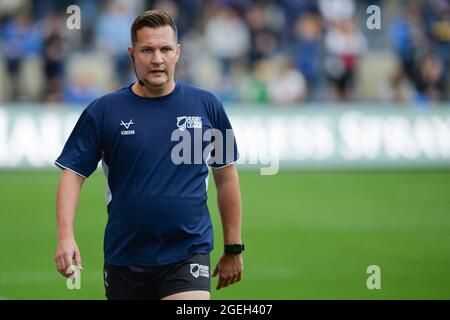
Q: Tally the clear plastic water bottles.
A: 0